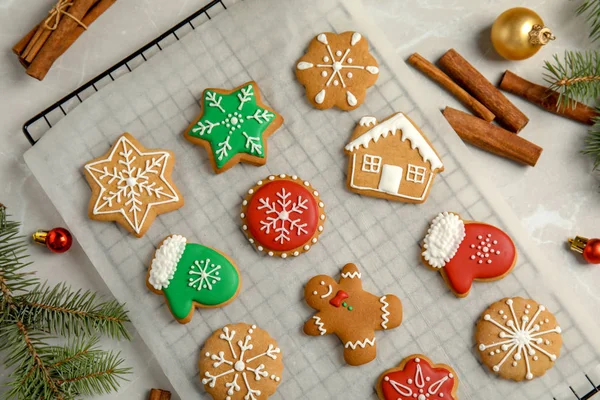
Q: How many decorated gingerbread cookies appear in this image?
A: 11